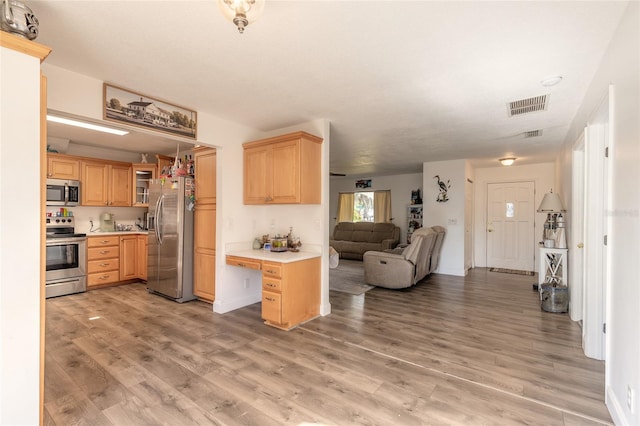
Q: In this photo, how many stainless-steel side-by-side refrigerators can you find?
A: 1